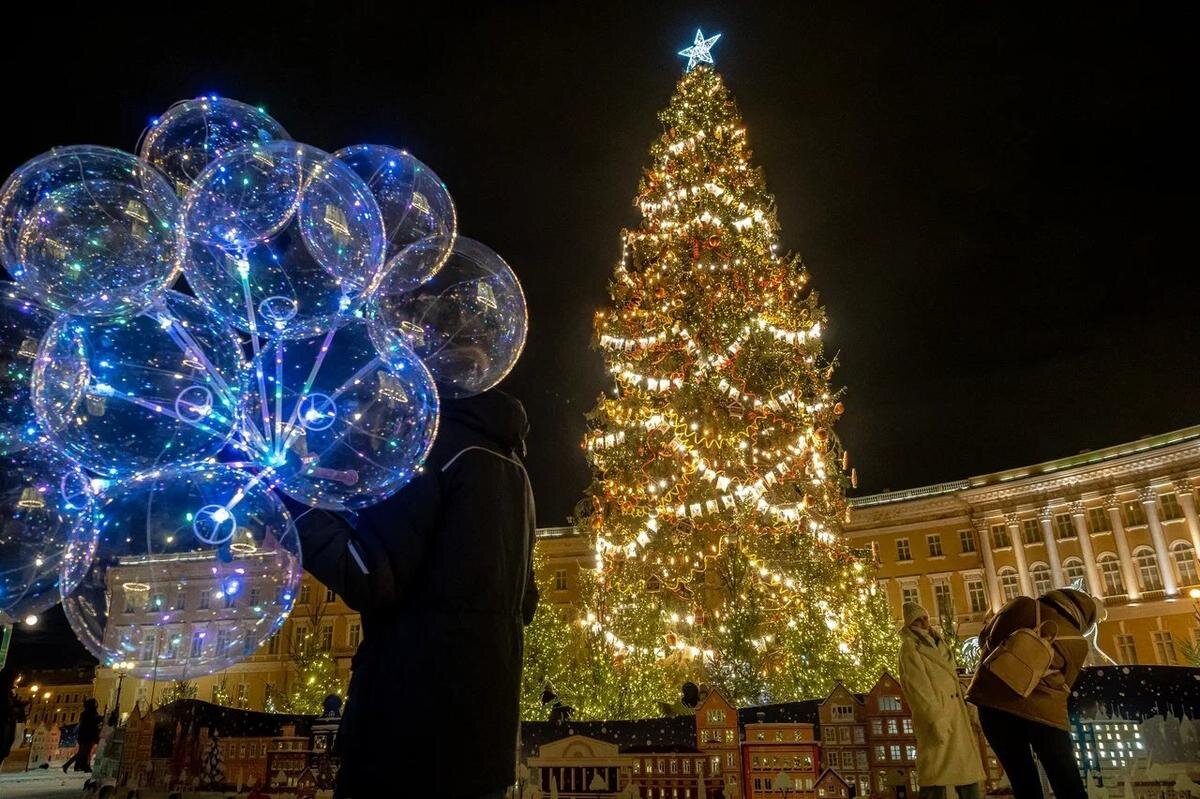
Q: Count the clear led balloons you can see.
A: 10